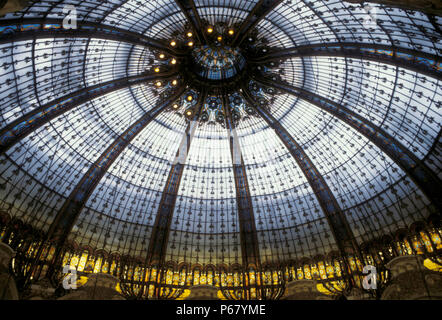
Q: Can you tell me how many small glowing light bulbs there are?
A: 14